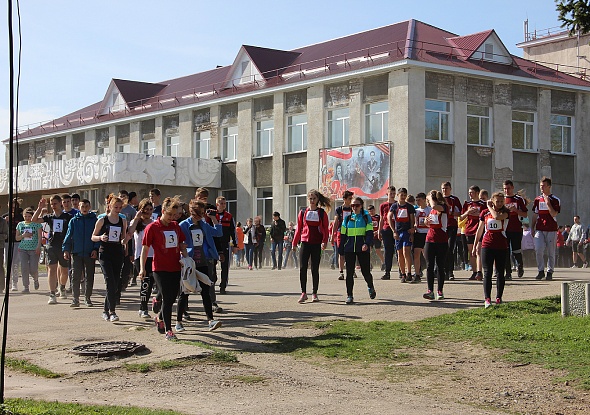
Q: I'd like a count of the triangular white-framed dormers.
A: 3